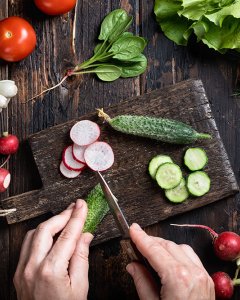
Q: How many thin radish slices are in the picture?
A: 5